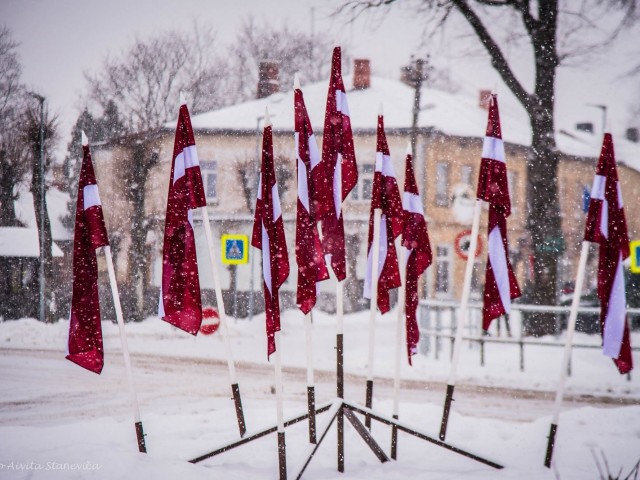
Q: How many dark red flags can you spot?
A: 9